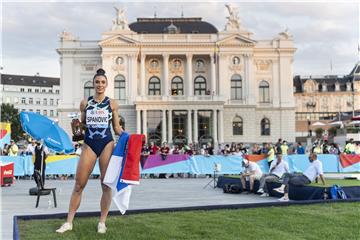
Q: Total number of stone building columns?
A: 12